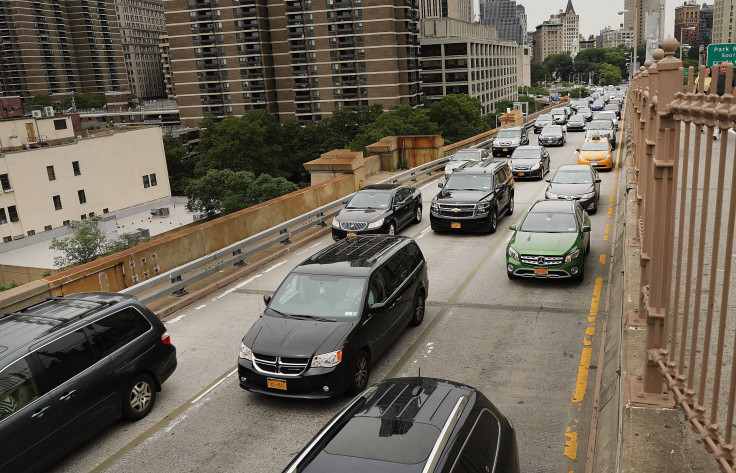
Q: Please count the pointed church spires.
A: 1